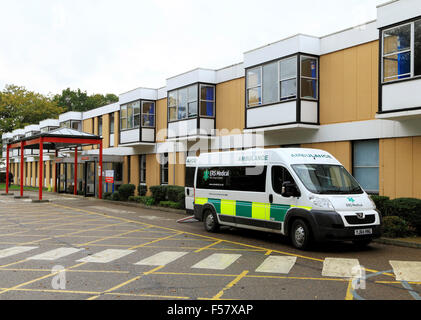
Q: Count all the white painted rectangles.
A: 8